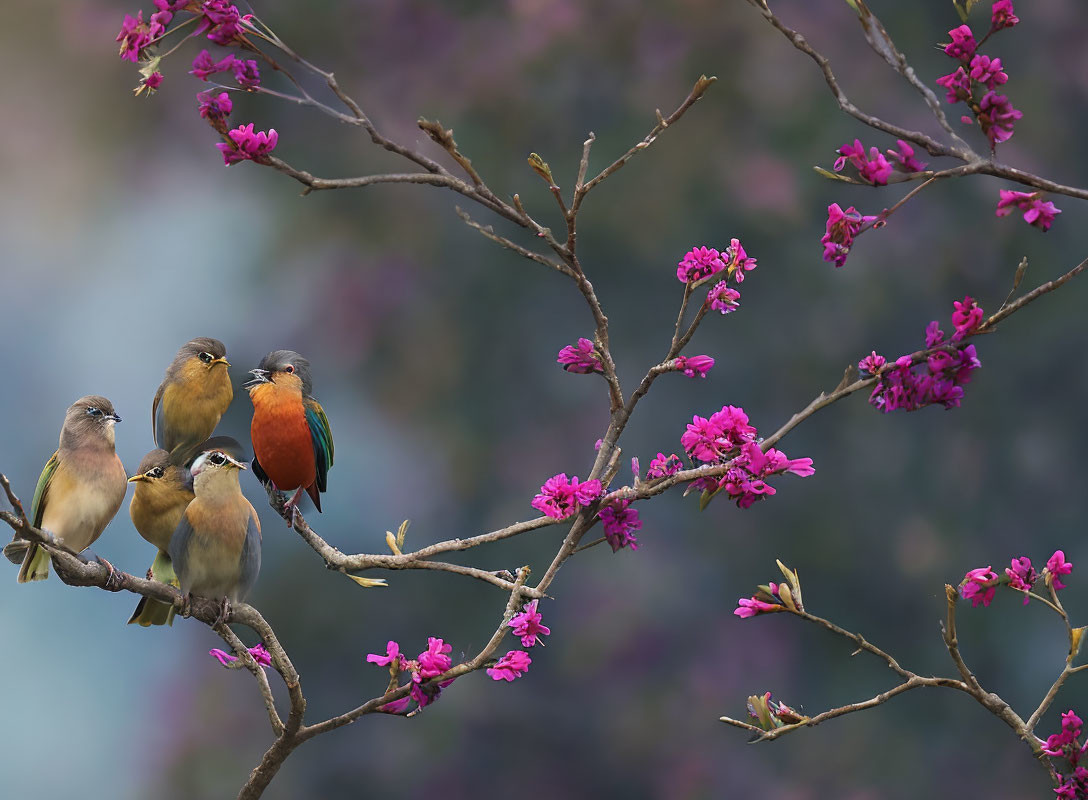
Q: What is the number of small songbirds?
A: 5